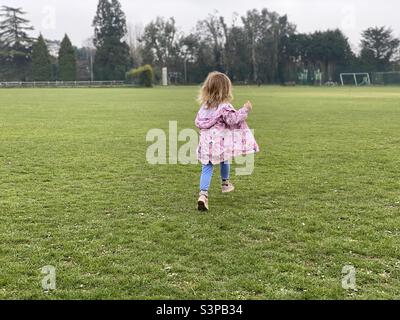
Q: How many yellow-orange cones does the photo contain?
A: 0